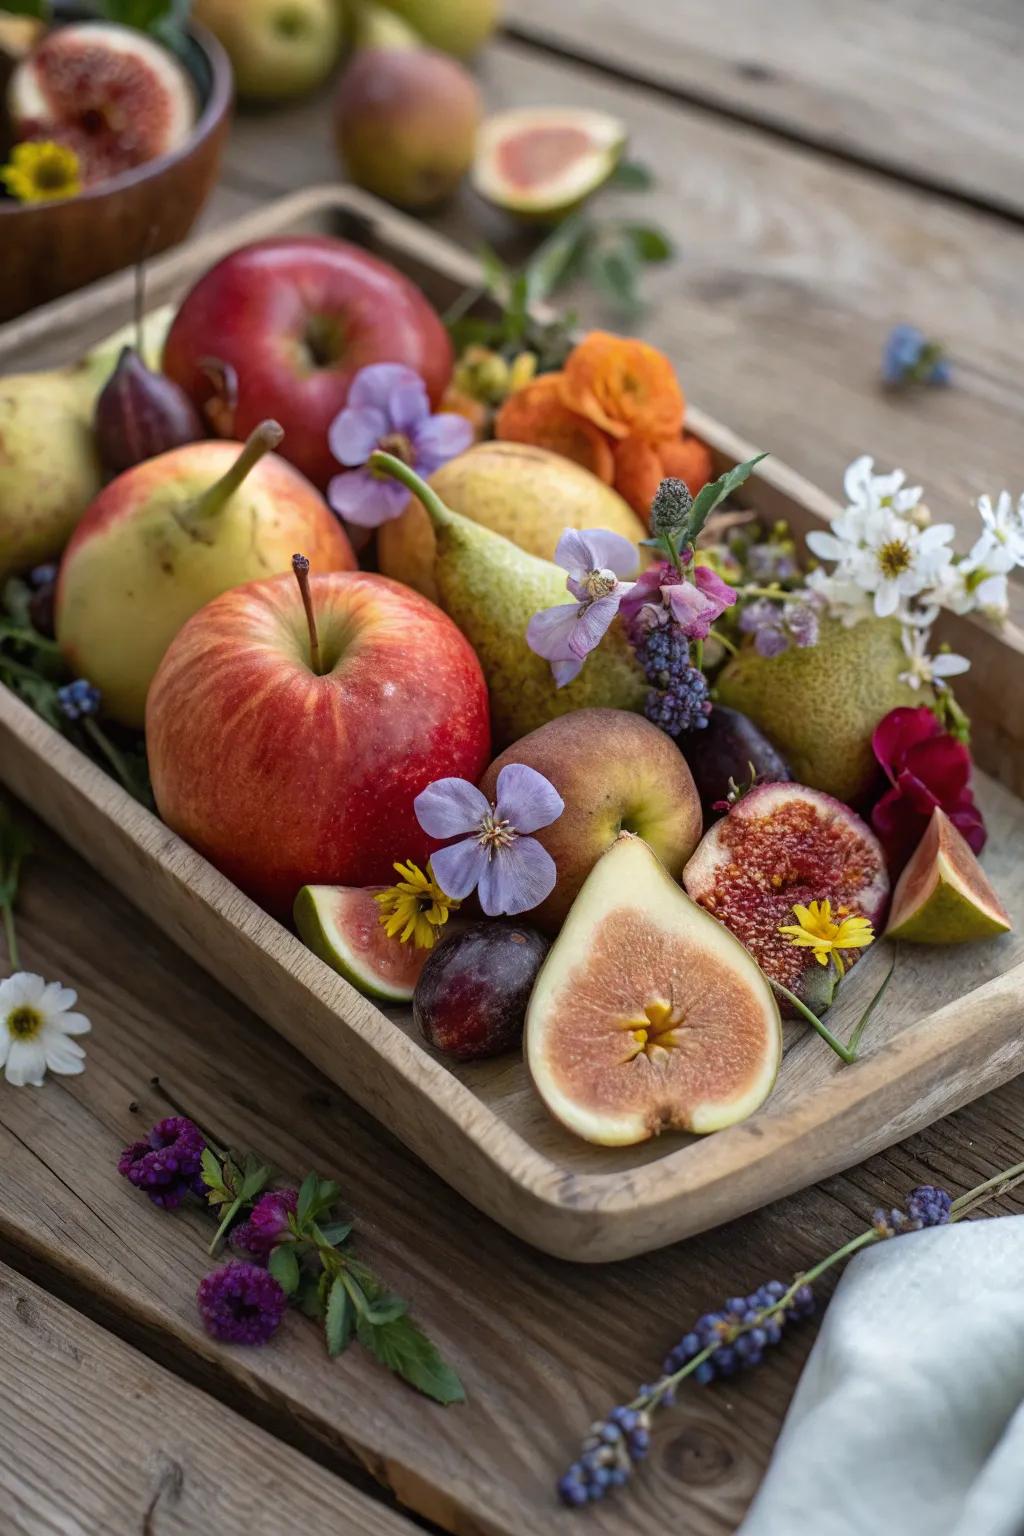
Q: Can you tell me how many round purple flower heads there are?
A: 3